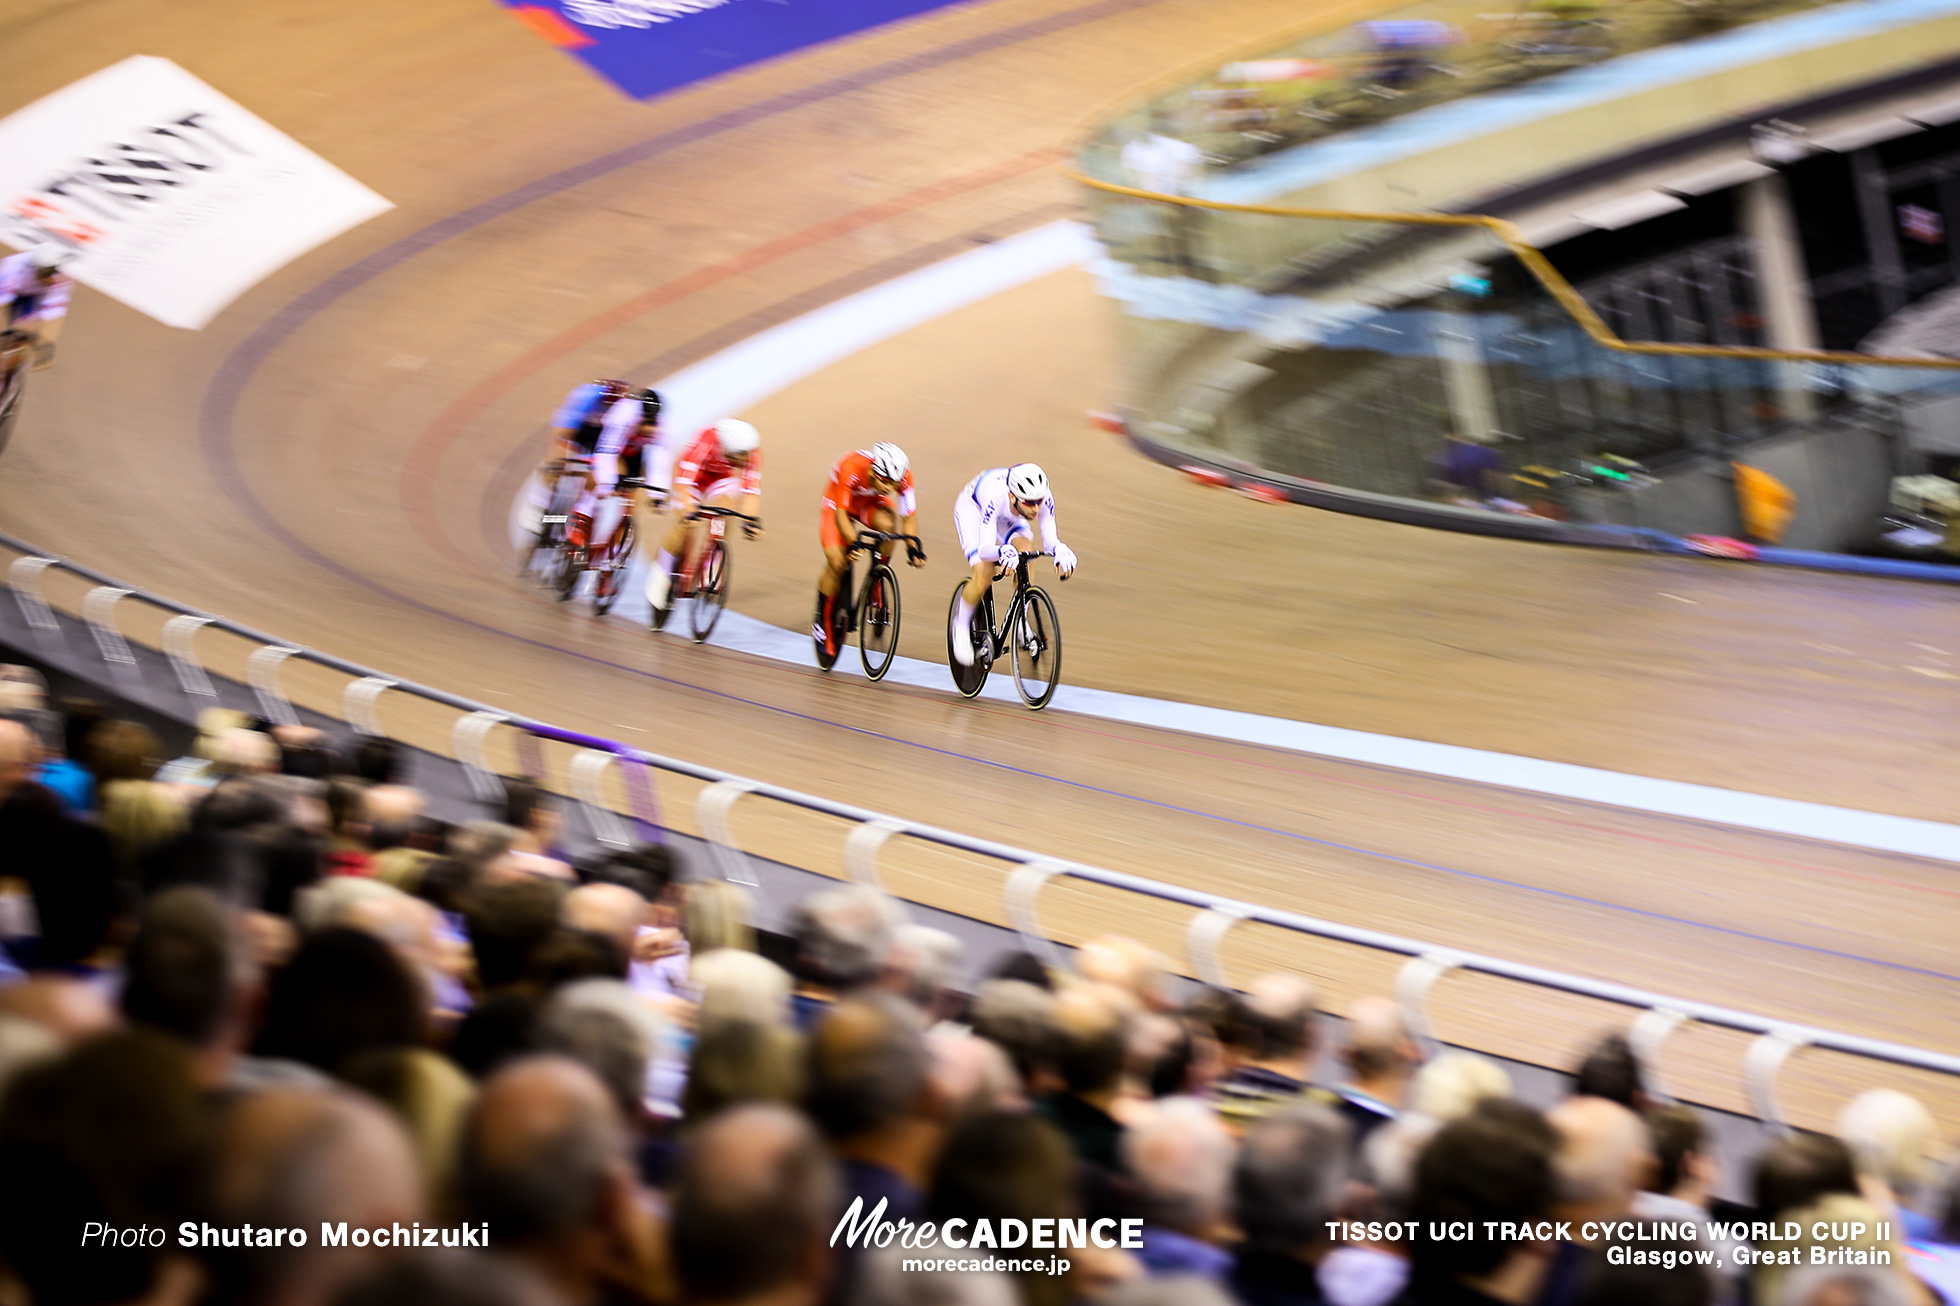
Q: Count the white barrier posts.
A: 14